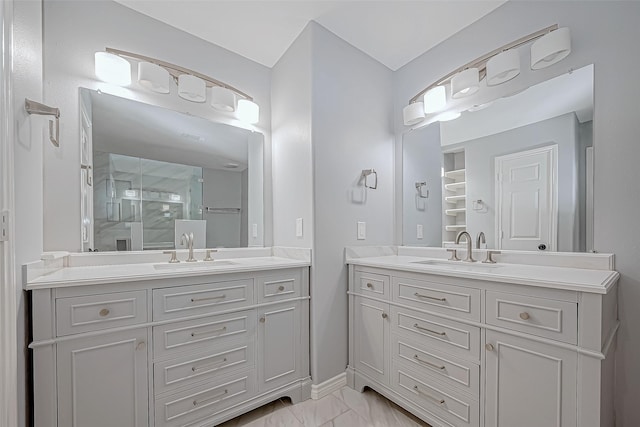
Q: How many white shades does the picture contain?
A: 10